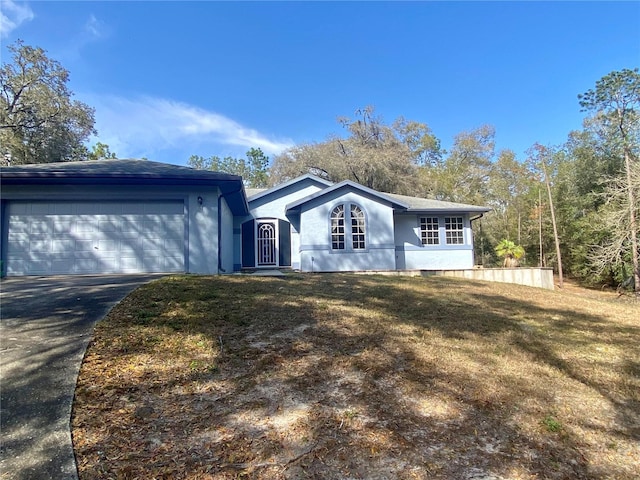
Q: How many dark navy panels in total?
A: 2